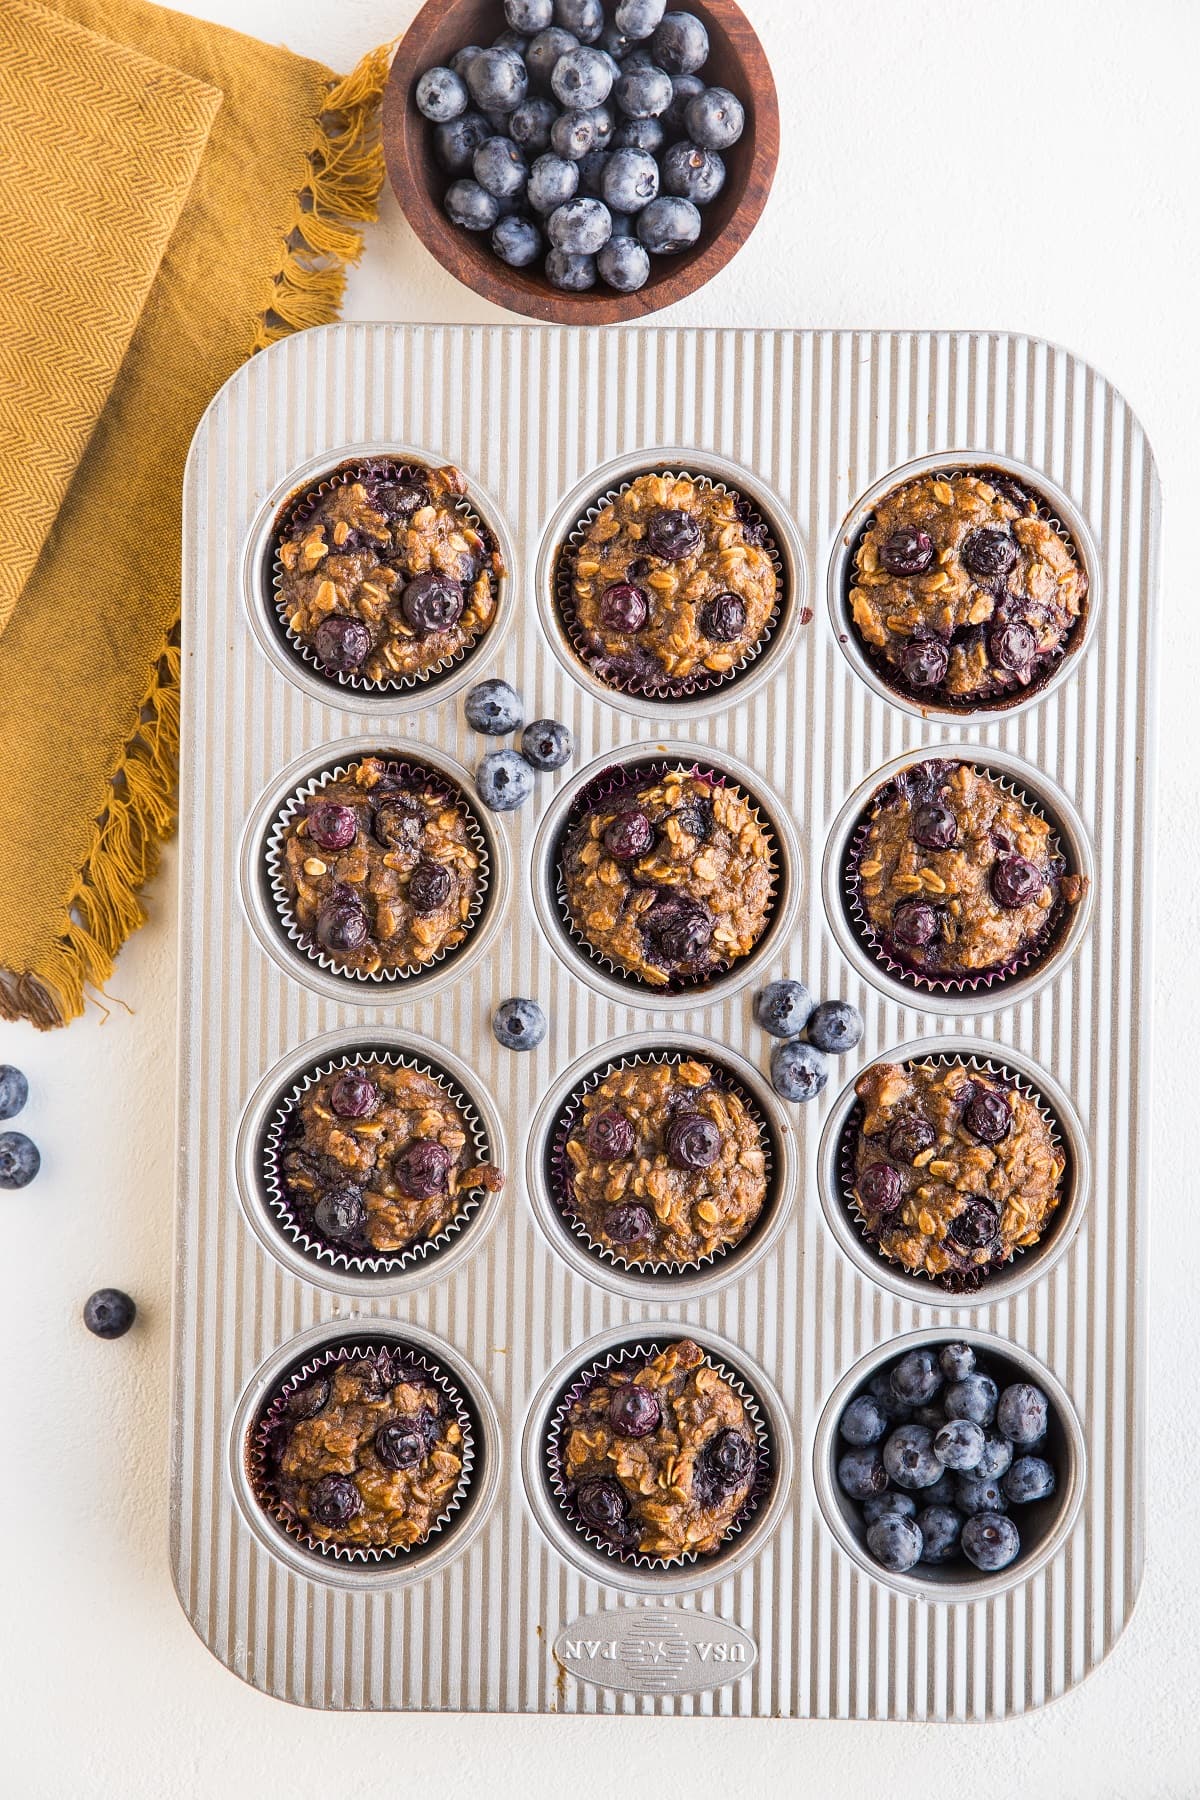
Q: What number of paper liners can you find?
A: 11